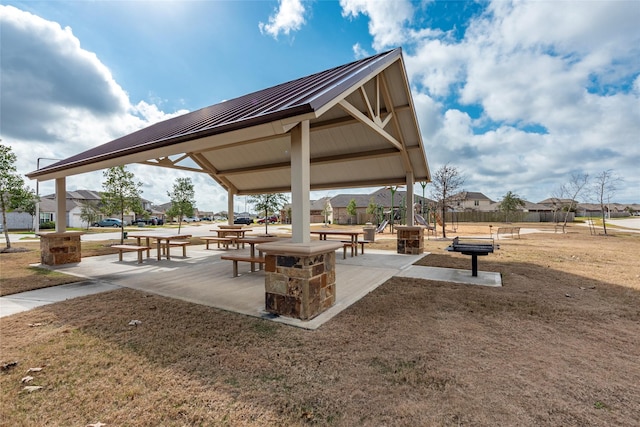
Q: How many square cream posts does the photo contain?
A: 4